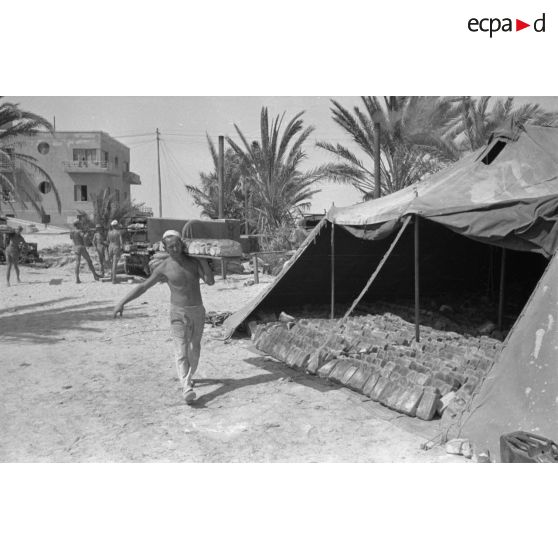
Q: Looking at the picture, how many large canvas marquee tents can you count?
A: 1